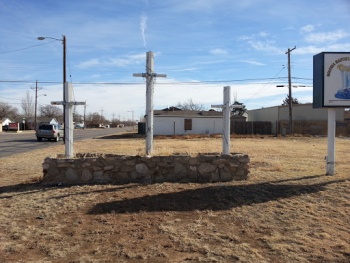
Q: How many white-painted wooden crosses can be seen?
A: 3